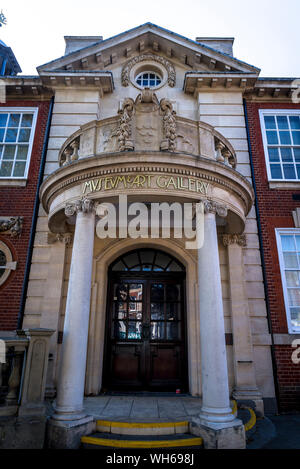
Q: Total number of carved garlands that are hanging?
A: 2